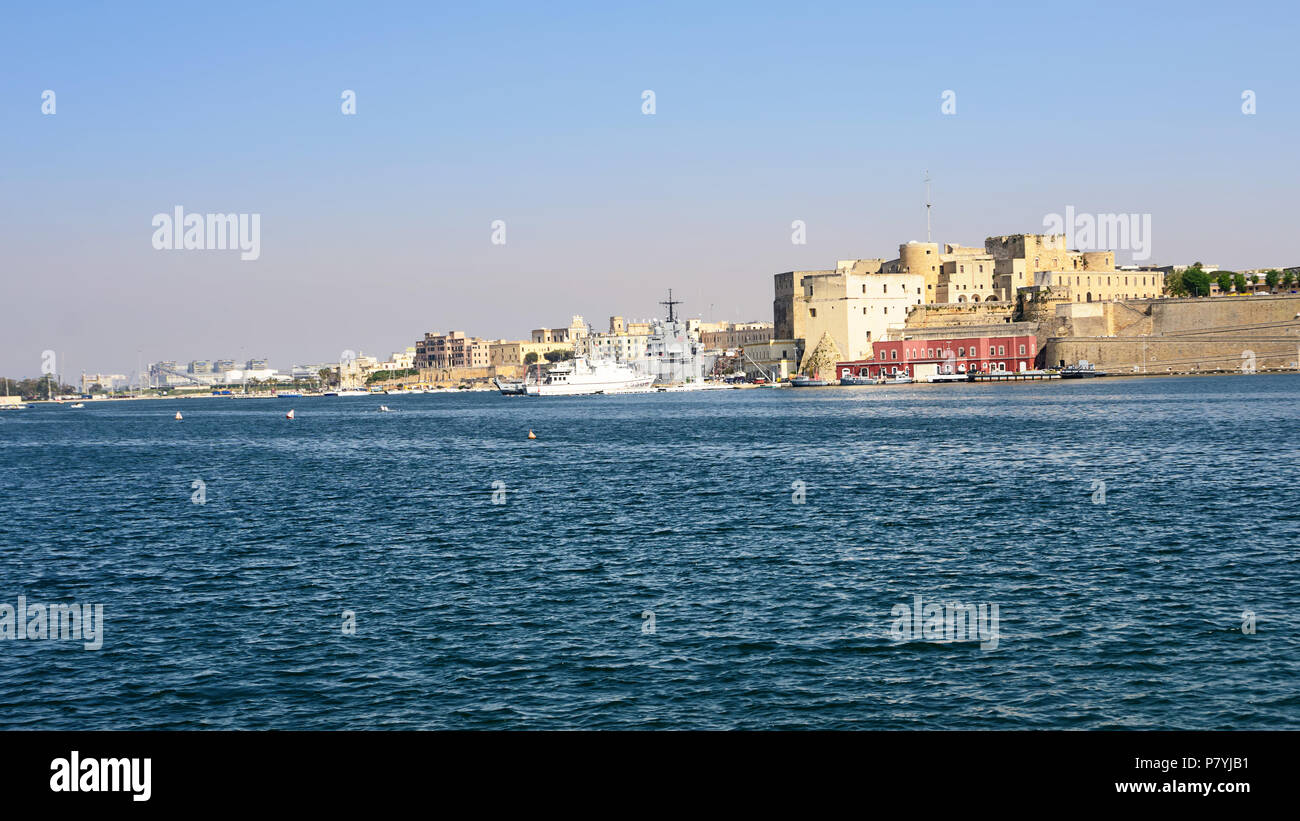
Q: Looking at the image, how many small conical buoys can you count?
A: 3